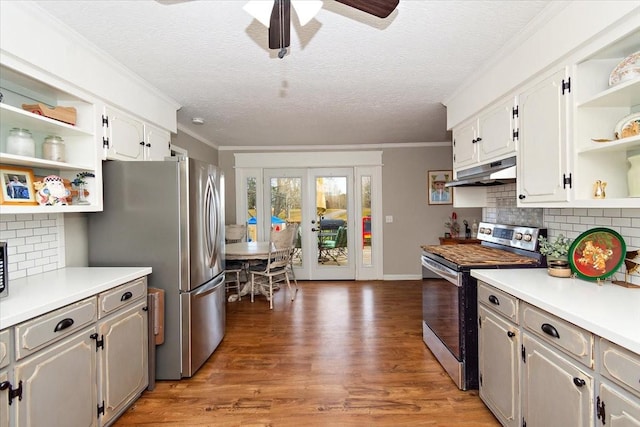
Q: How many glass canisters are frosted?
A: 2